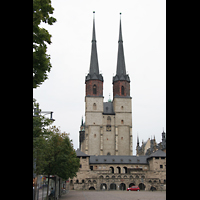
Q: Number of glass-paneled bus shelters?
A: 1